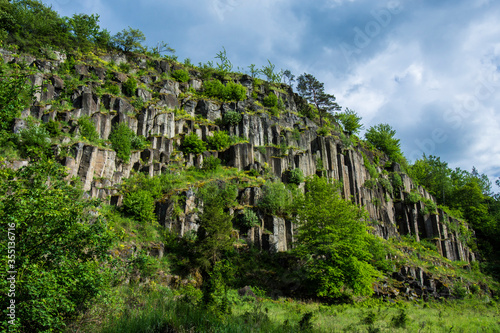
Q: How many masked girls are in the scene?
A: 0